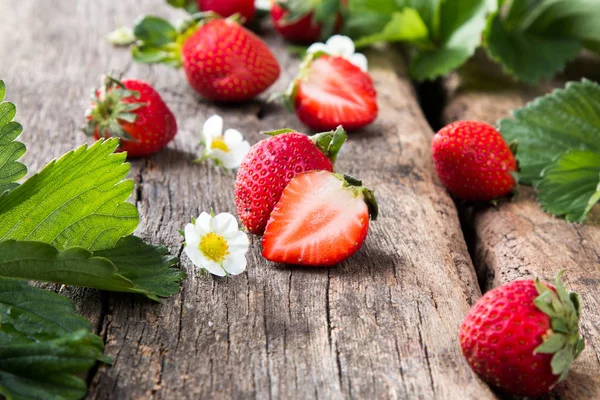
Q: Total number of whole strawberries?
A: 7